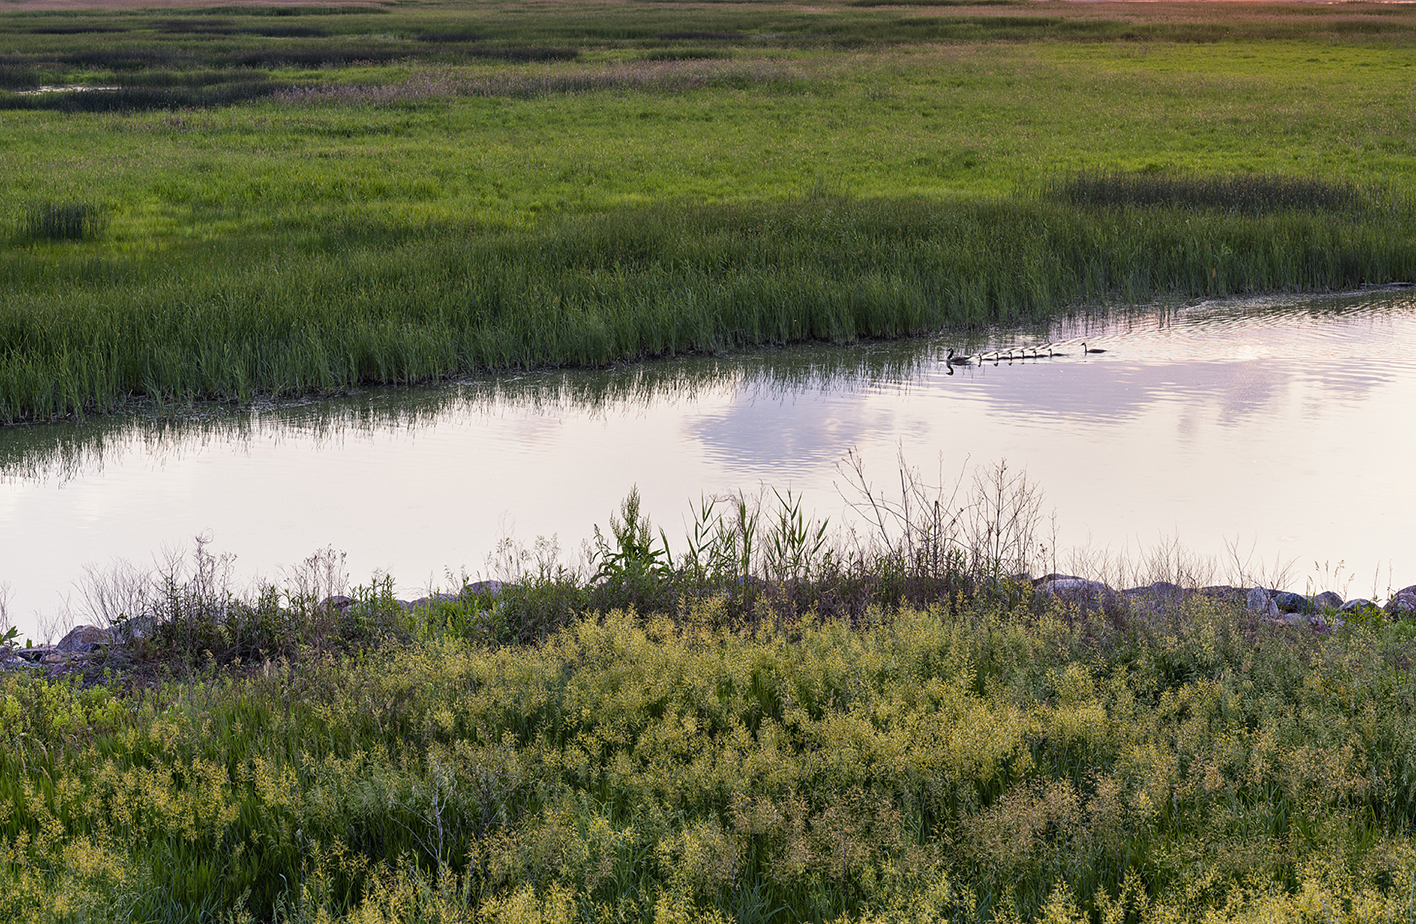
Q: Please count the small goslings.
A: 6